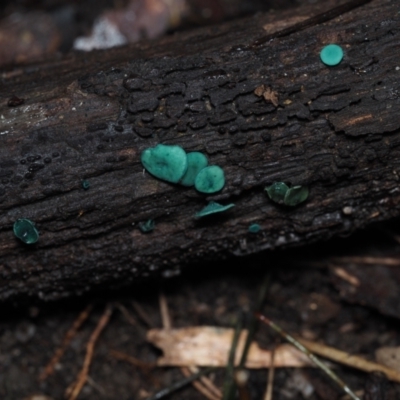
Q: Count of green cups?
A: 11